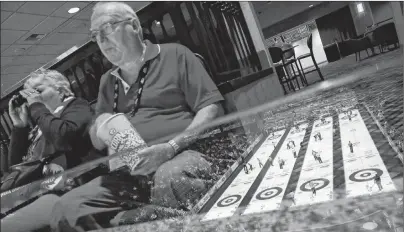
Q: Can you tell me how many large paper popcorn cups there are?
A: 1